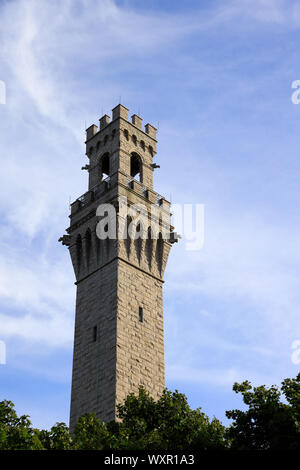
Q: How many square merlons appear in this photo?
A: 5